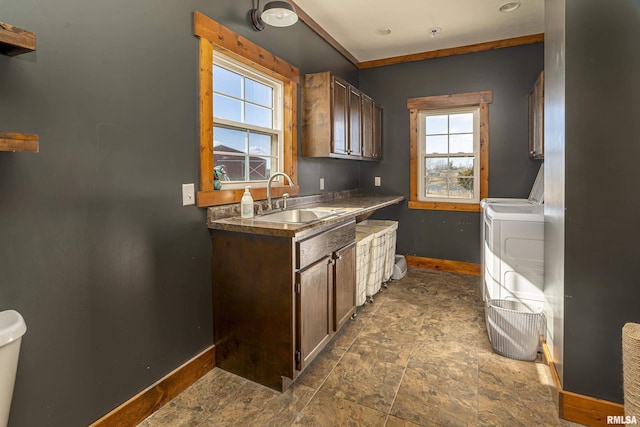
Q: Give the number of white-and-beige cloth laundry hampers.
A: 3